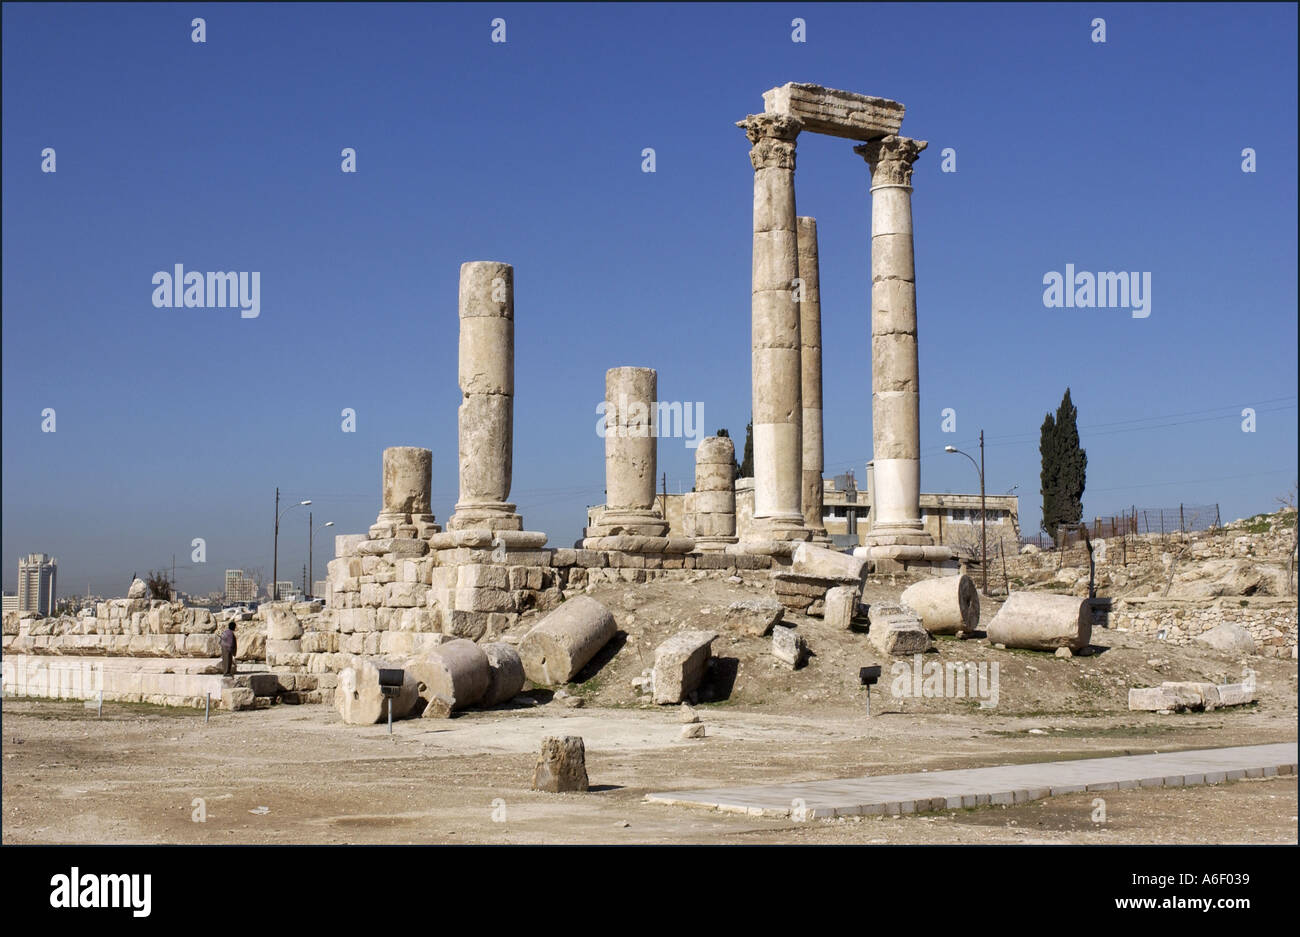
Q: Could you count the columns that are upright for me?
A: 7